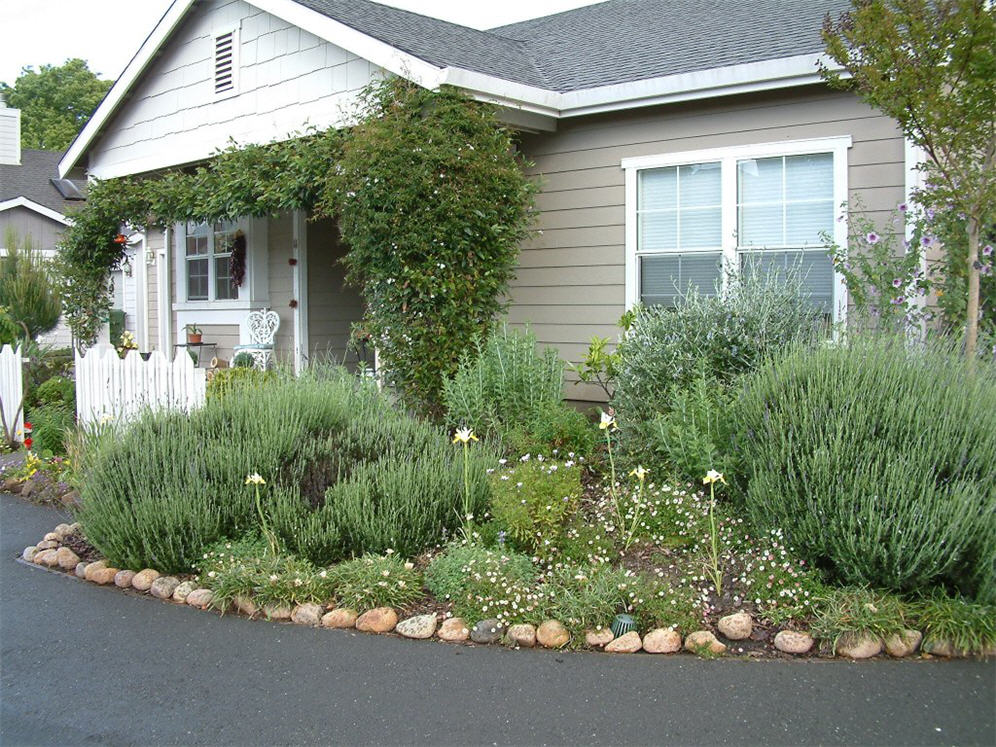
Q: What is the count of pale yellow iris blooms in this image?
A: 5